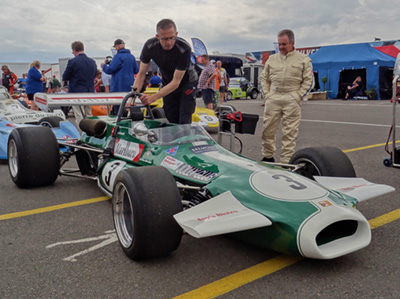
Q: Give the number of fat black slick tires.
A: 3